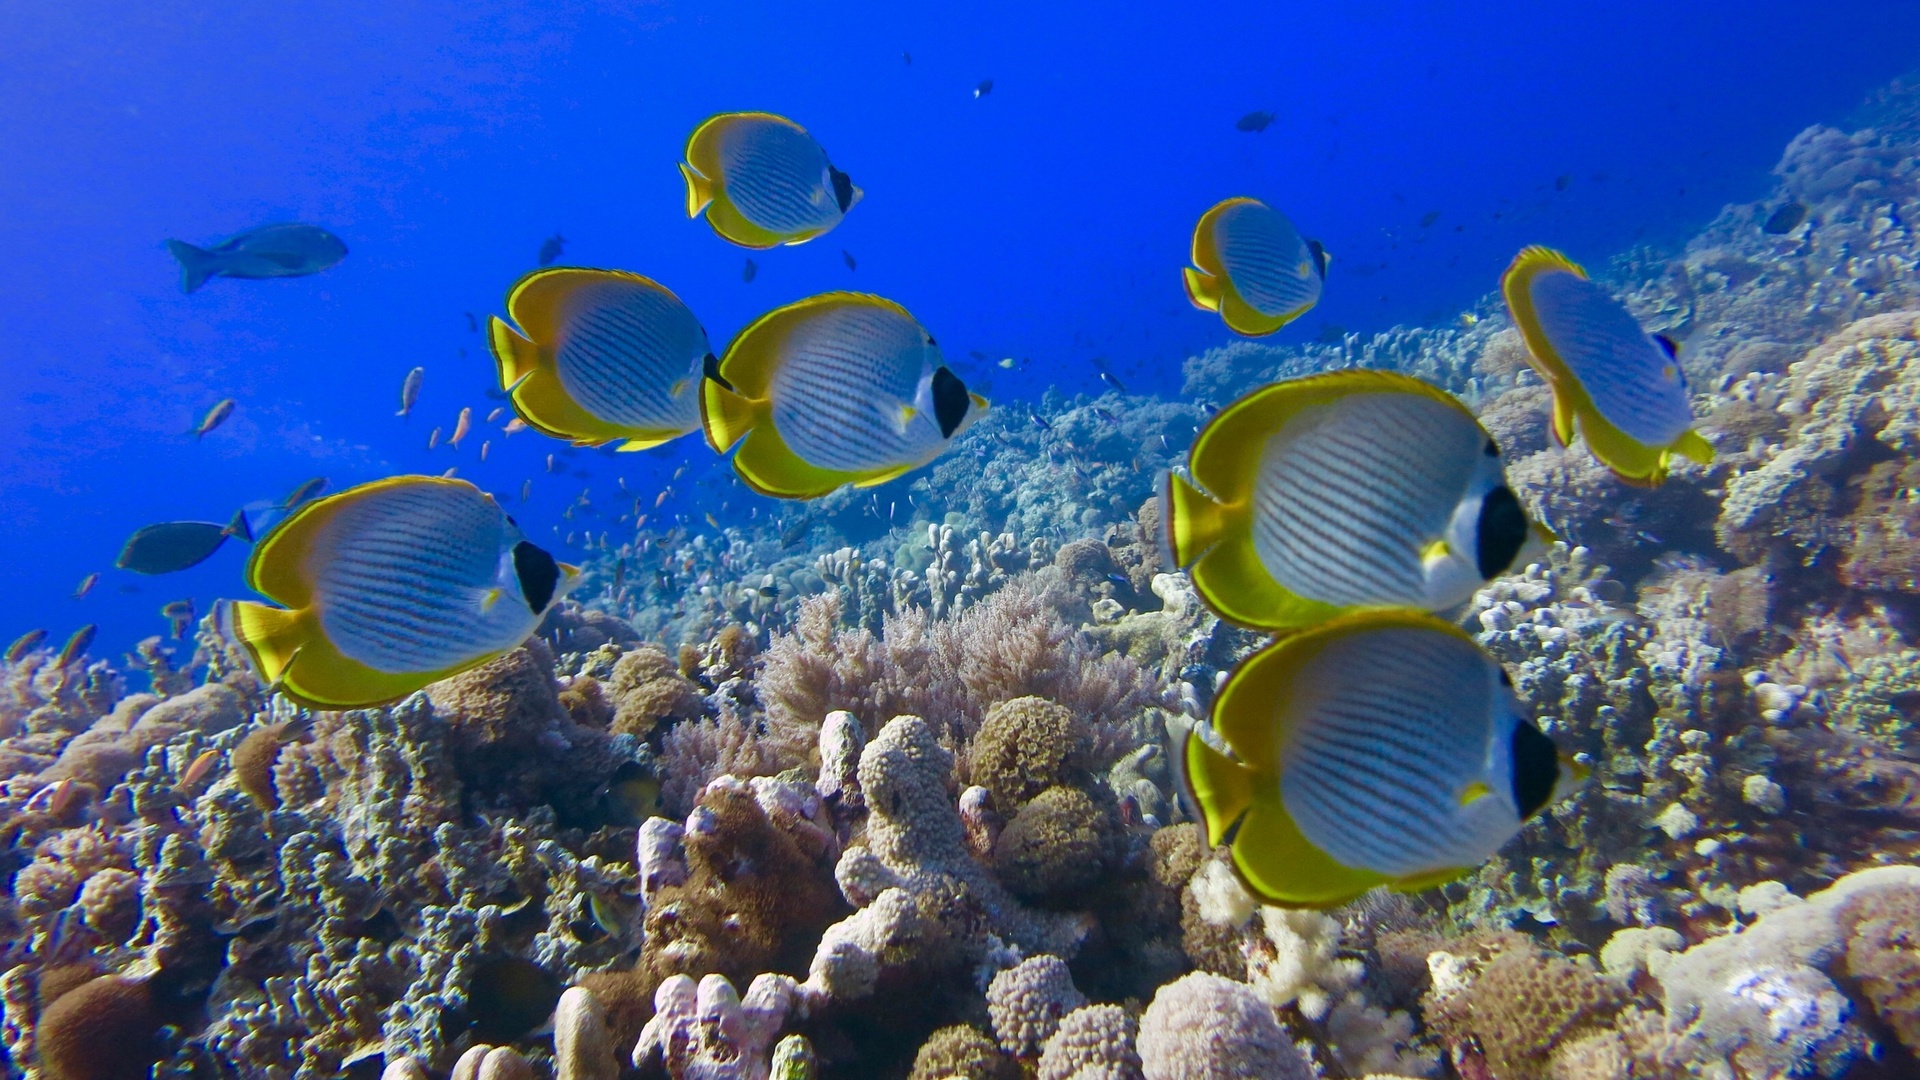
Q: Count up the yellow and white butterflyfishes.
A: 8